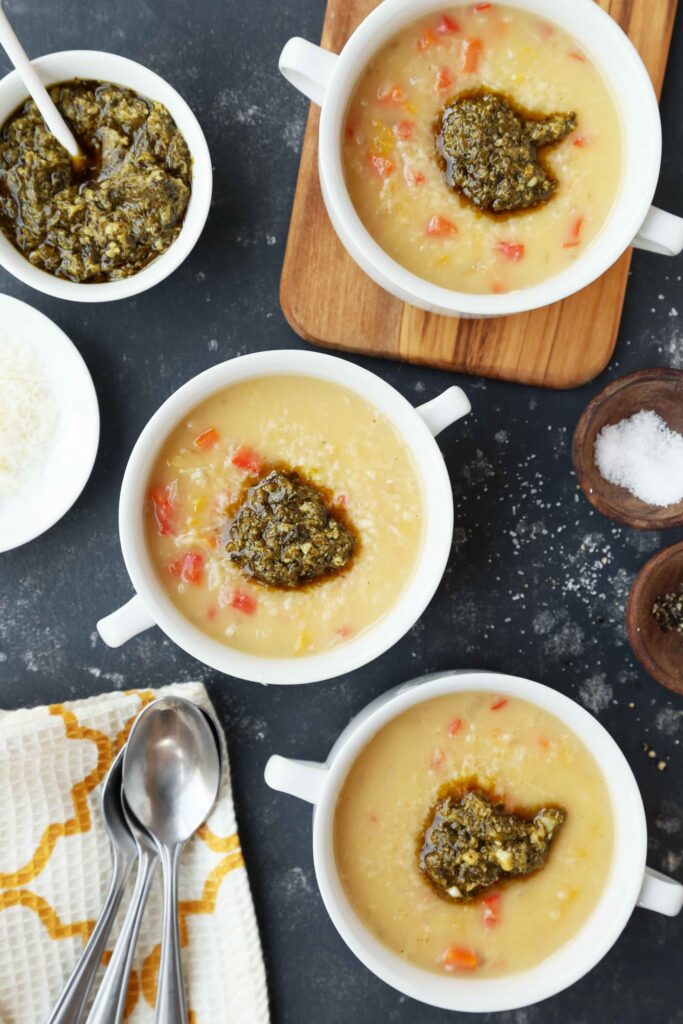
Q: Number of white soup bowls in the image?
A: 3